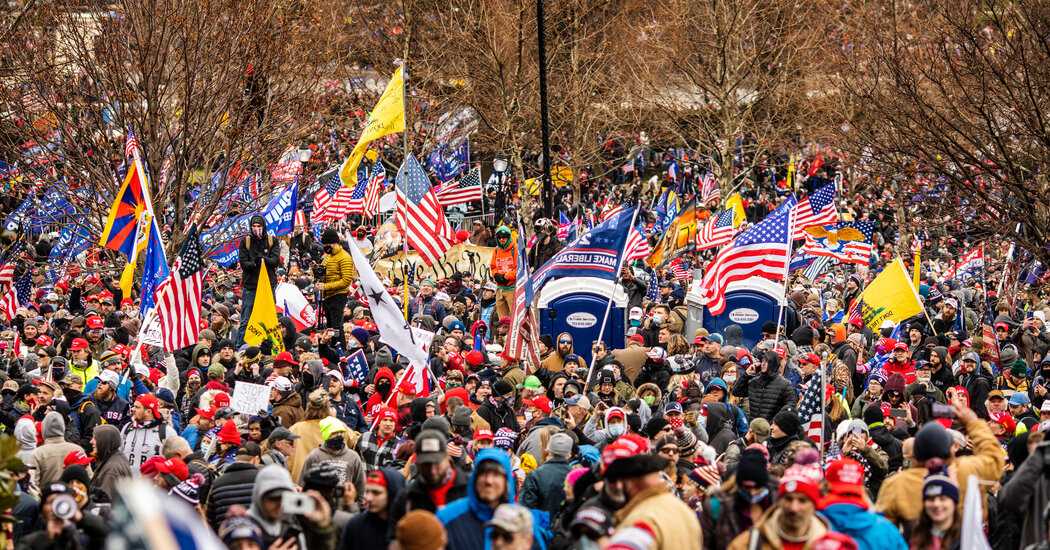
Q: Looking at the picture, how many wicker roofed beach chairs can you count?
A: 0